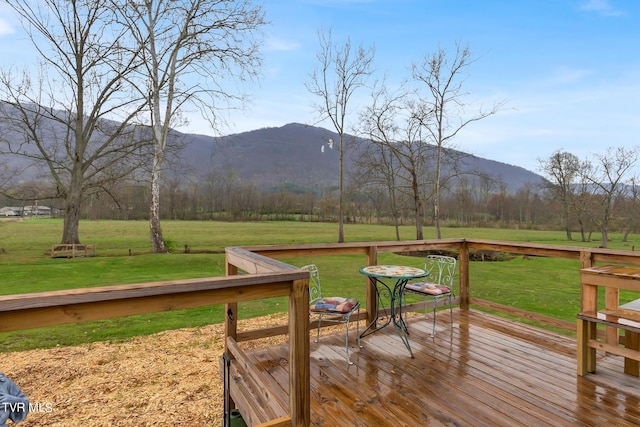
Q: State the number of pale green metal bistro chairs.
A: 2